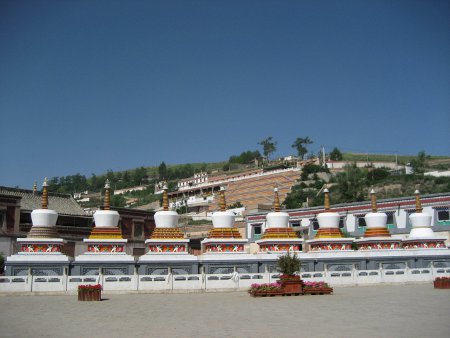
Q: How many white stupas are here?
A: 8